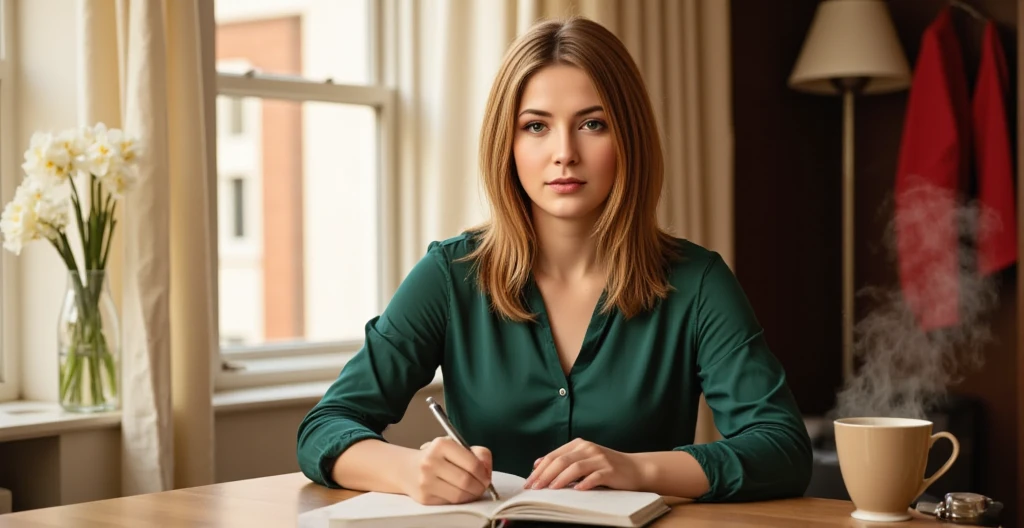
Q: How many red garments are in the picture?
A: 2